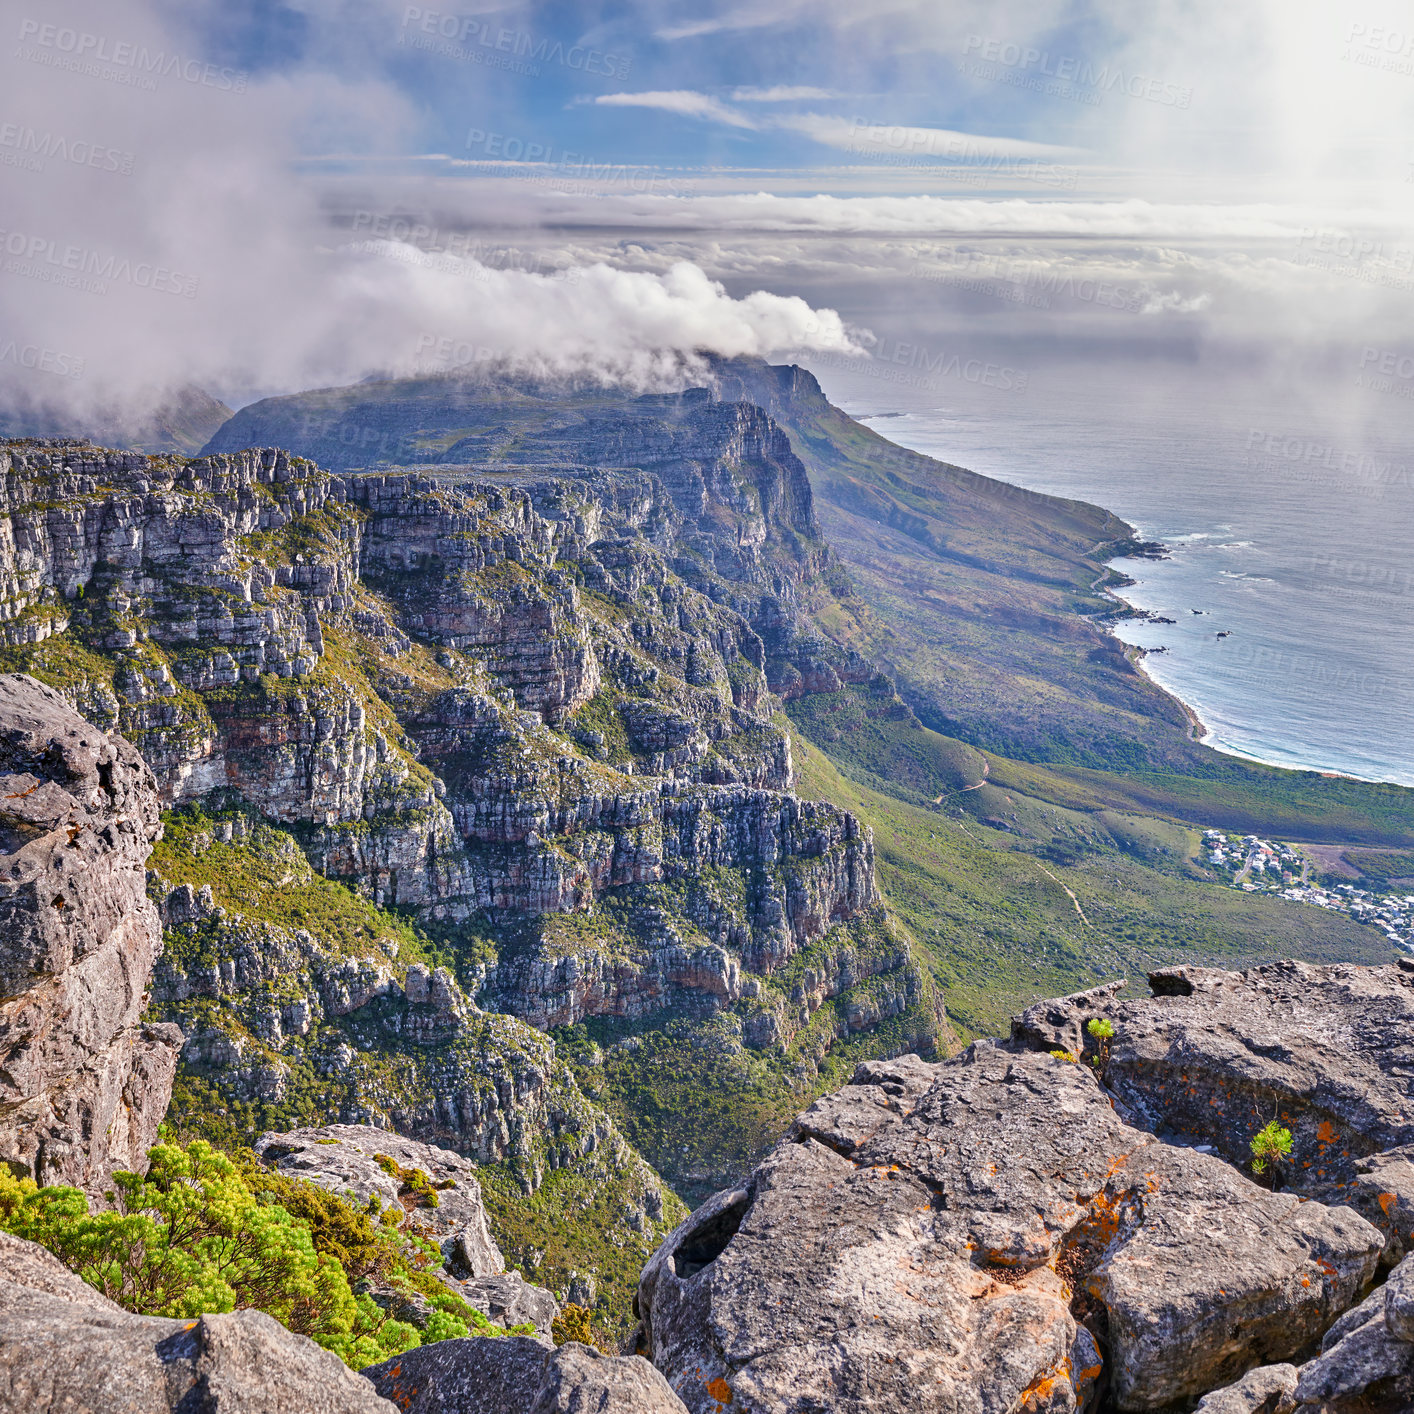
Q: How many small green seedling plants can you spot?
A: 2